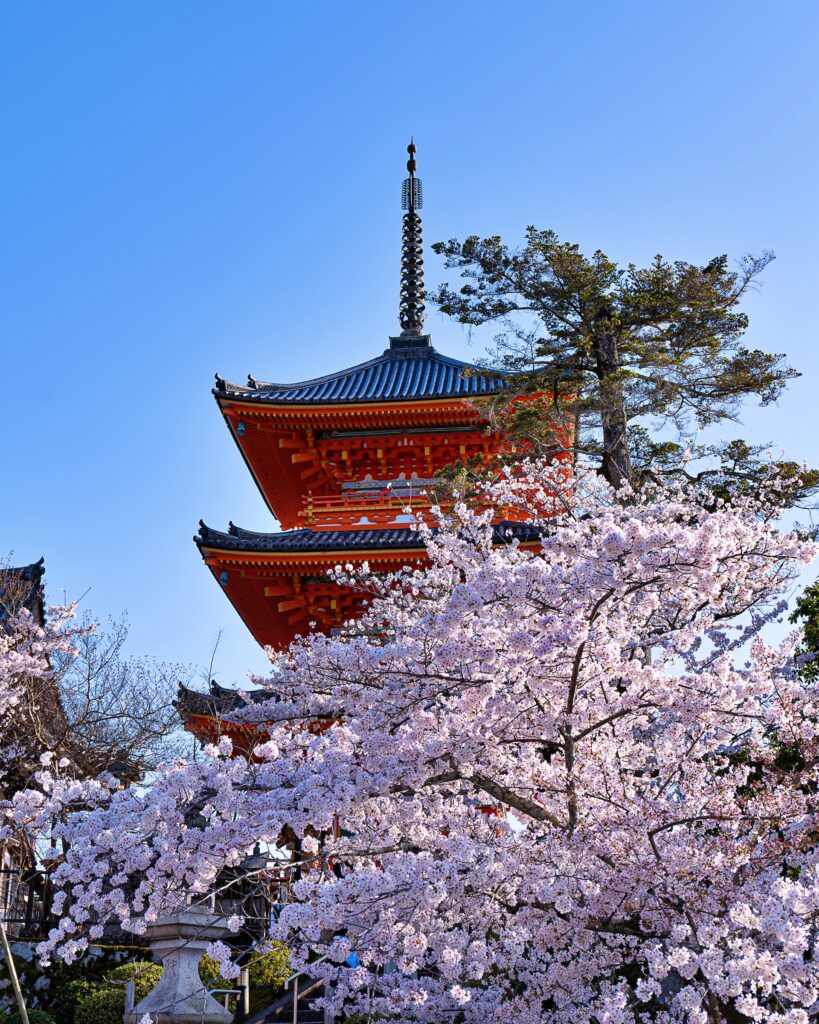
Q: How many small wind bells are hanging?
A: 2